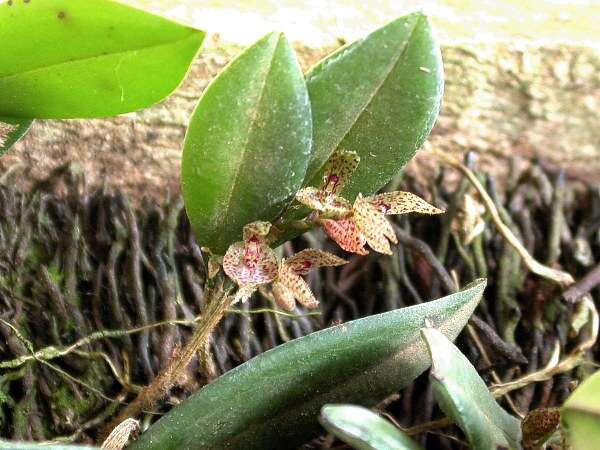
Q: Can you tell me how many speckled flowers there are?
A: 4